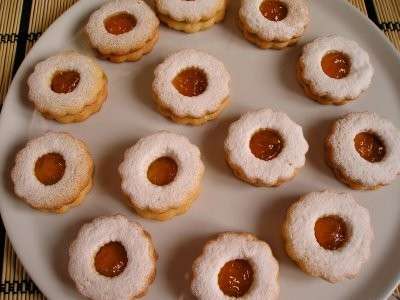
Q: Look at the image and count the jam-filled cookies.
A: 13